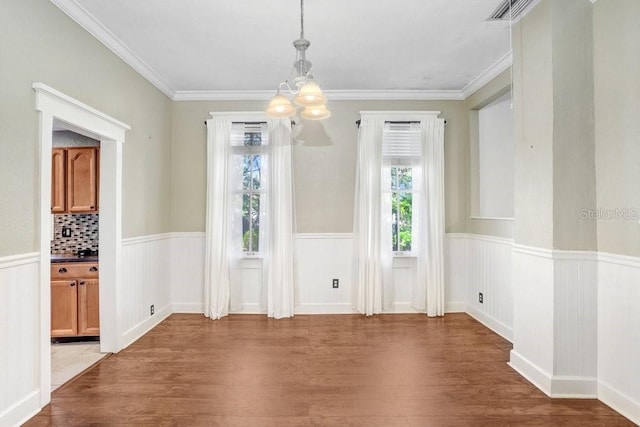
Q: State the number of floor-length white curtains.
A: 4